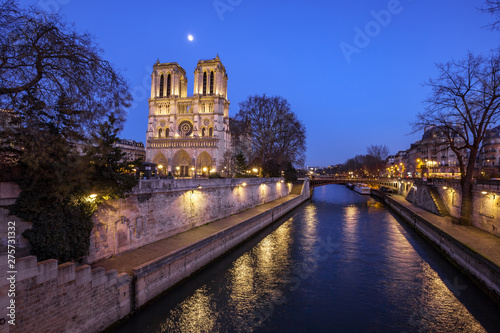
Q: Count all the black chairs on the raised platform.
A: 0